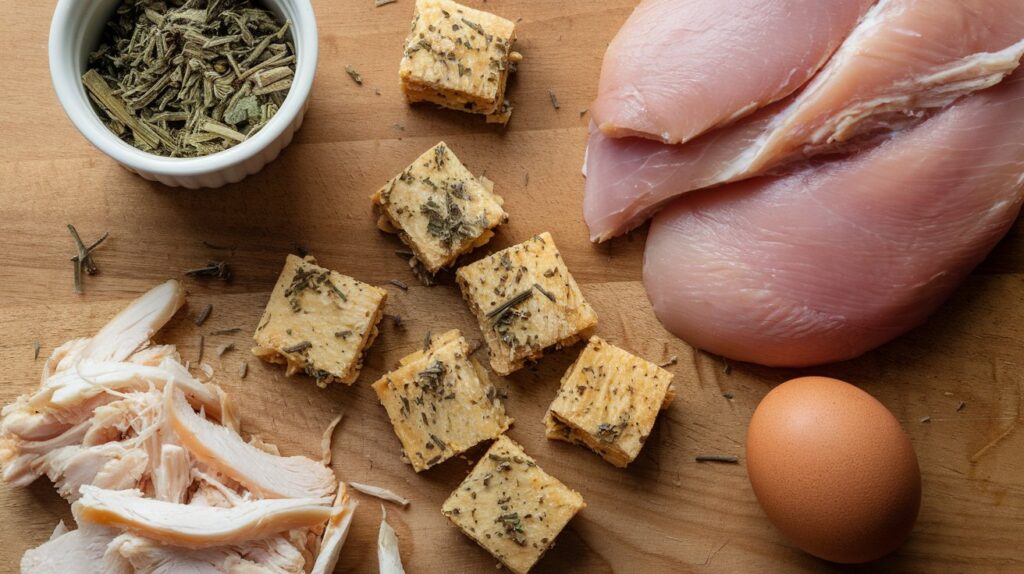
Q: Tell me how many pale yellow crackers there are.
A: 7